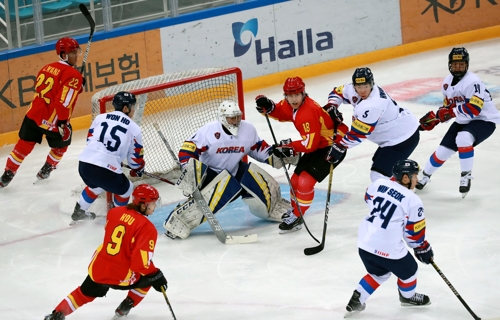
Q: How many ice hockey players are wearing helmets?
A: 8